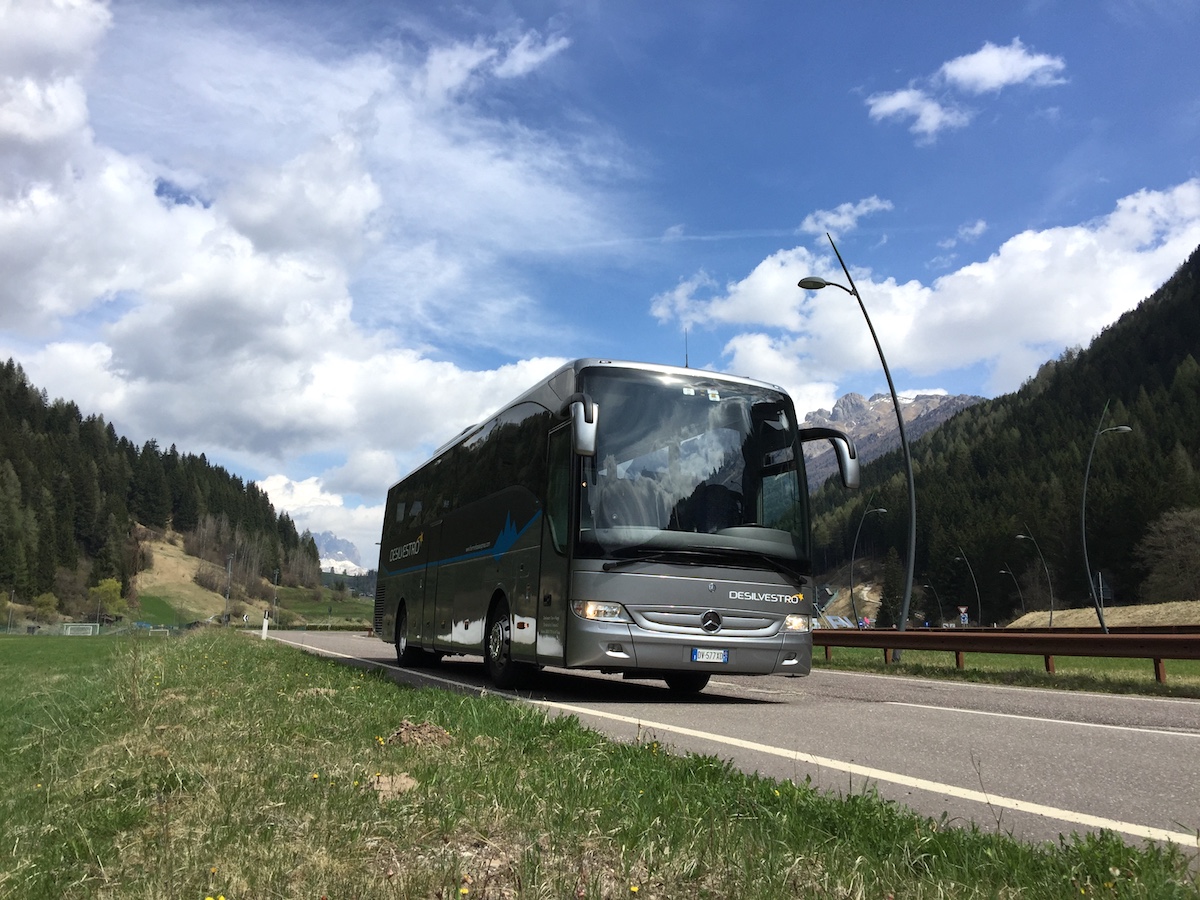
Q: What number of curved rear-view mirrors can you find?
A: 2